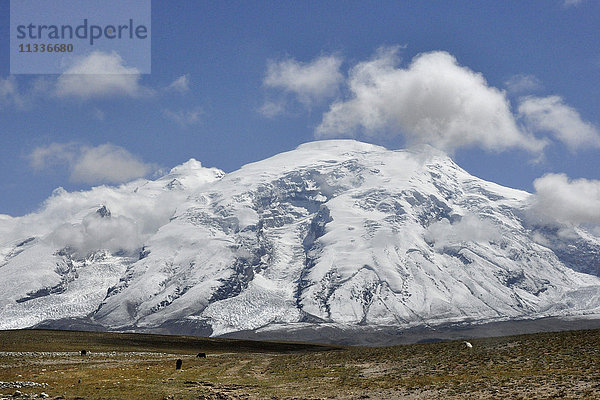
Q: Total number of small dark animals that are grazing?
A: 3